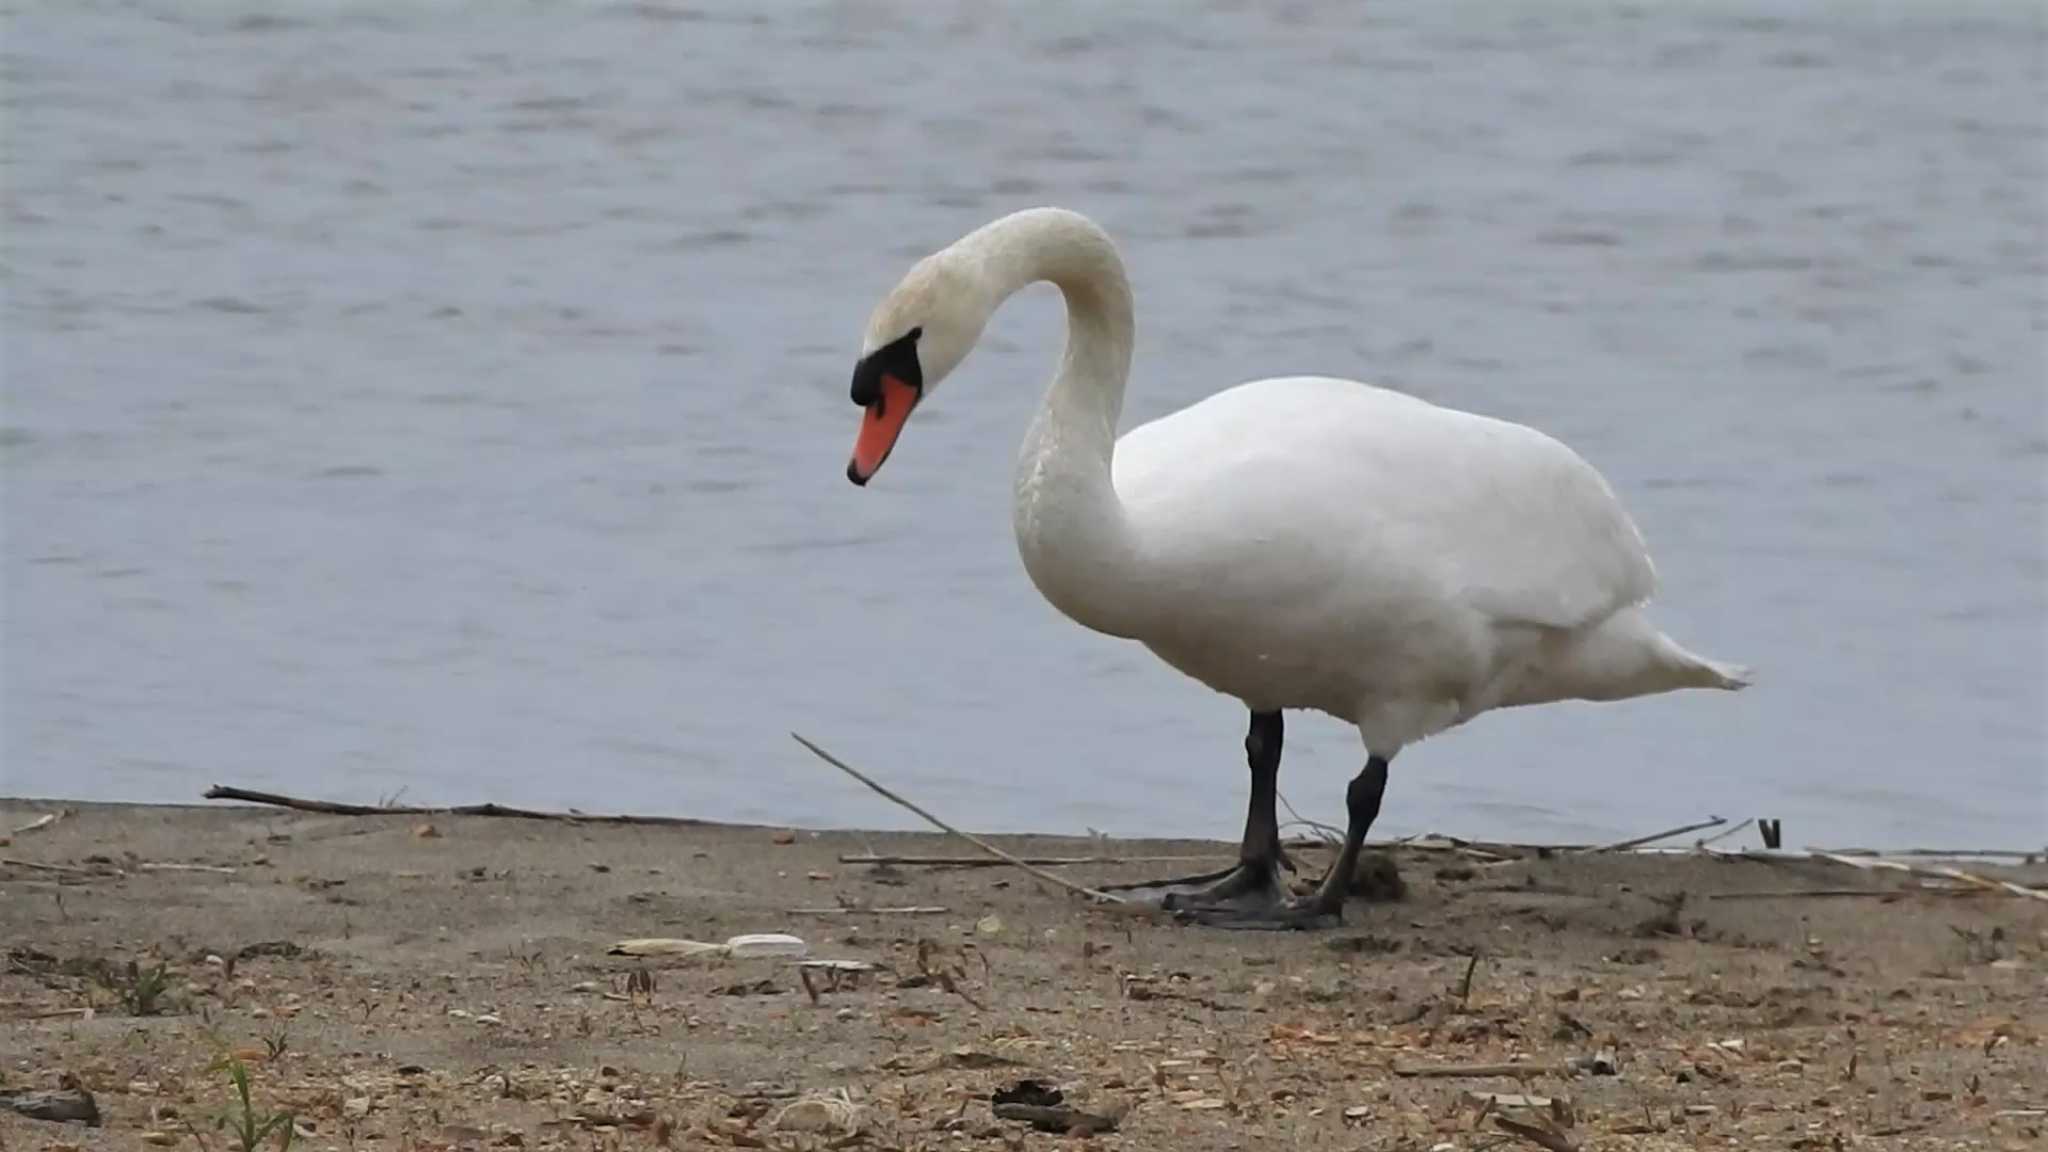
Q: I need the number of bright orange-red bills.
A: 1